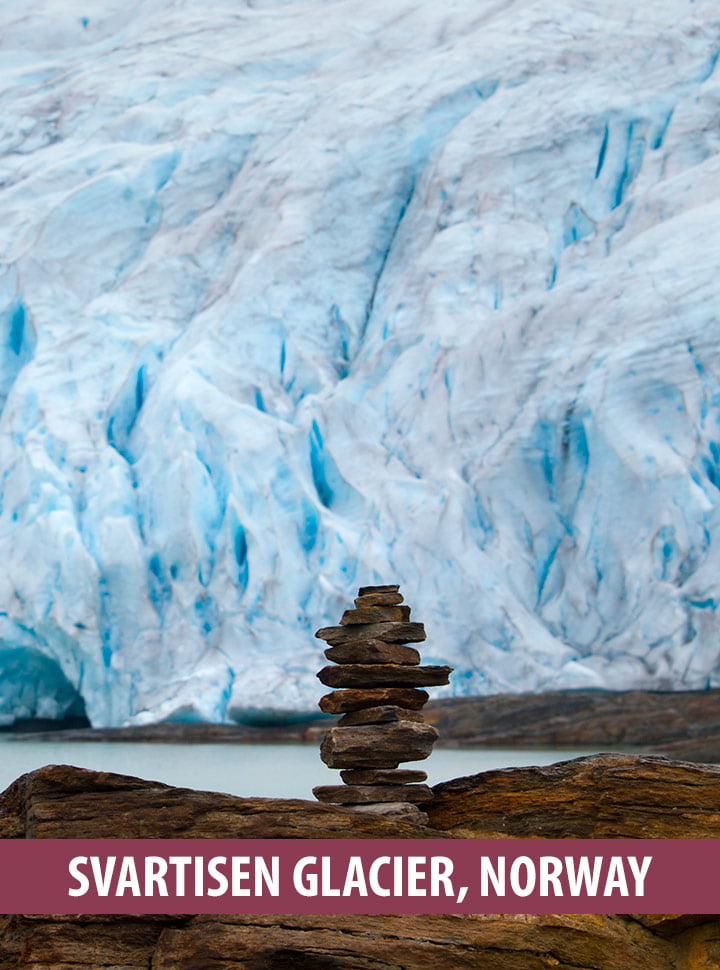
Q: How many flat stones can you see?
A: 12